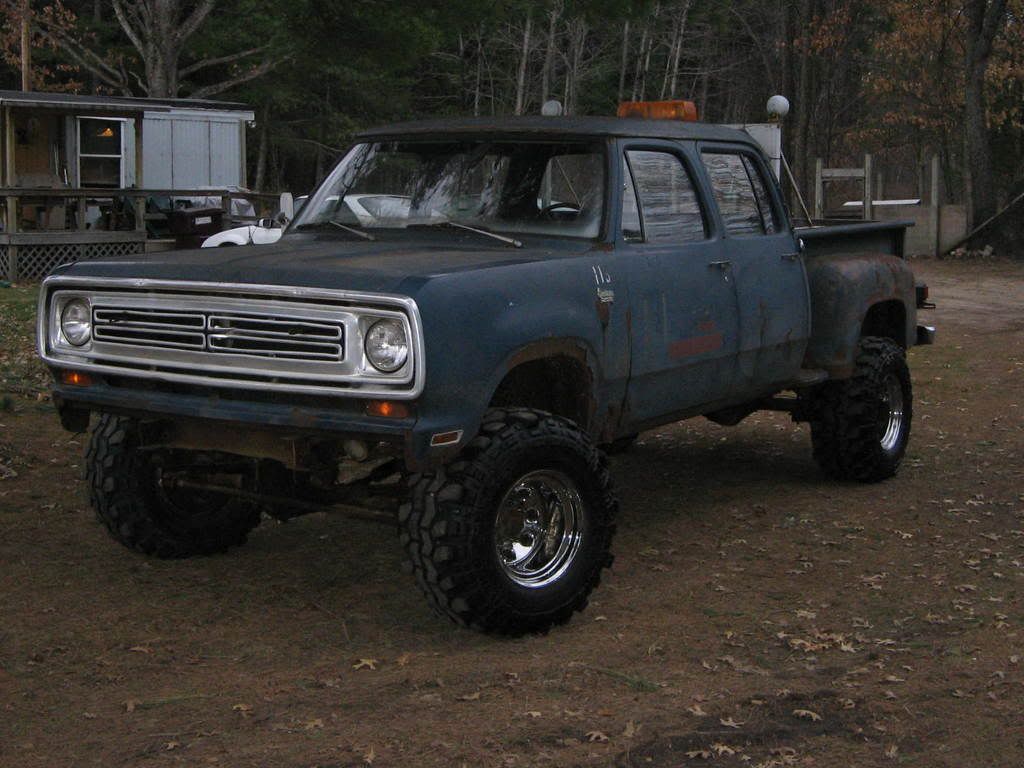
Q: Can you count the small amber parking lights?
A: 2